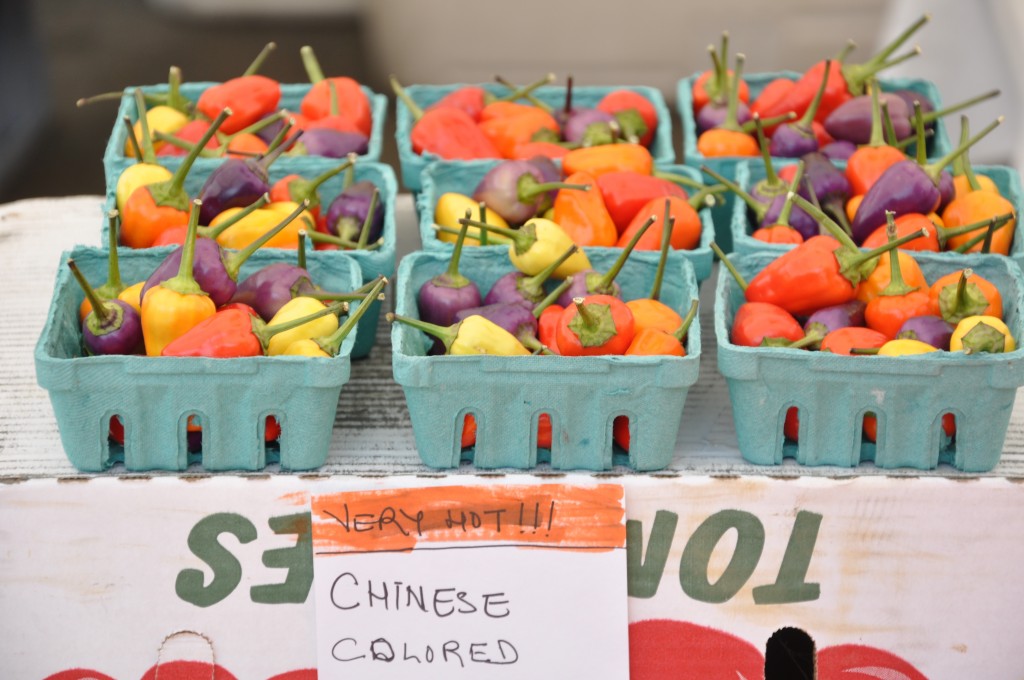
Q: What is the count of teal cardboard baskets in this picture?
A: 9